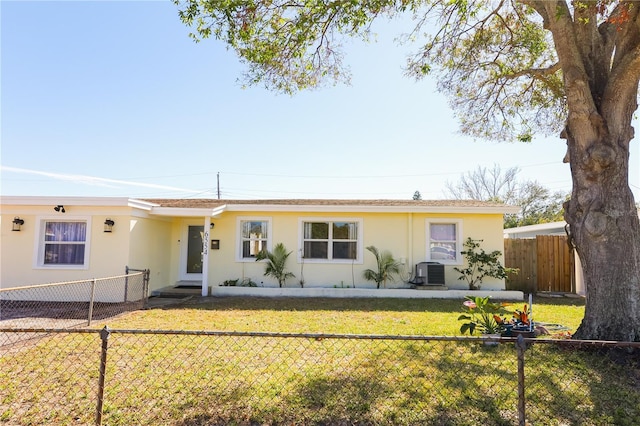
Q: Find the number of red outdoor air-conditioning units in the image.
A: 0